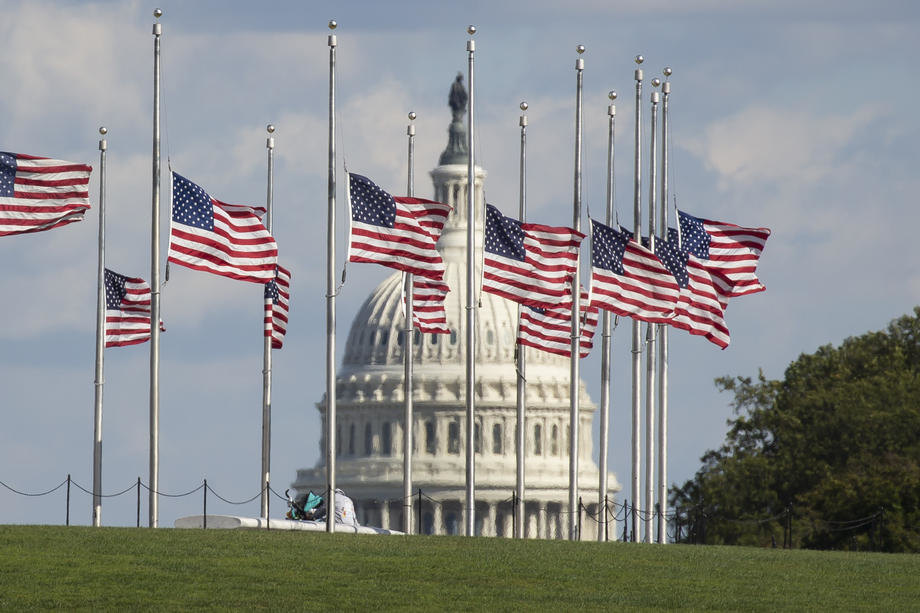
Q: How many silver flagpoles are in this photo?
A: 12